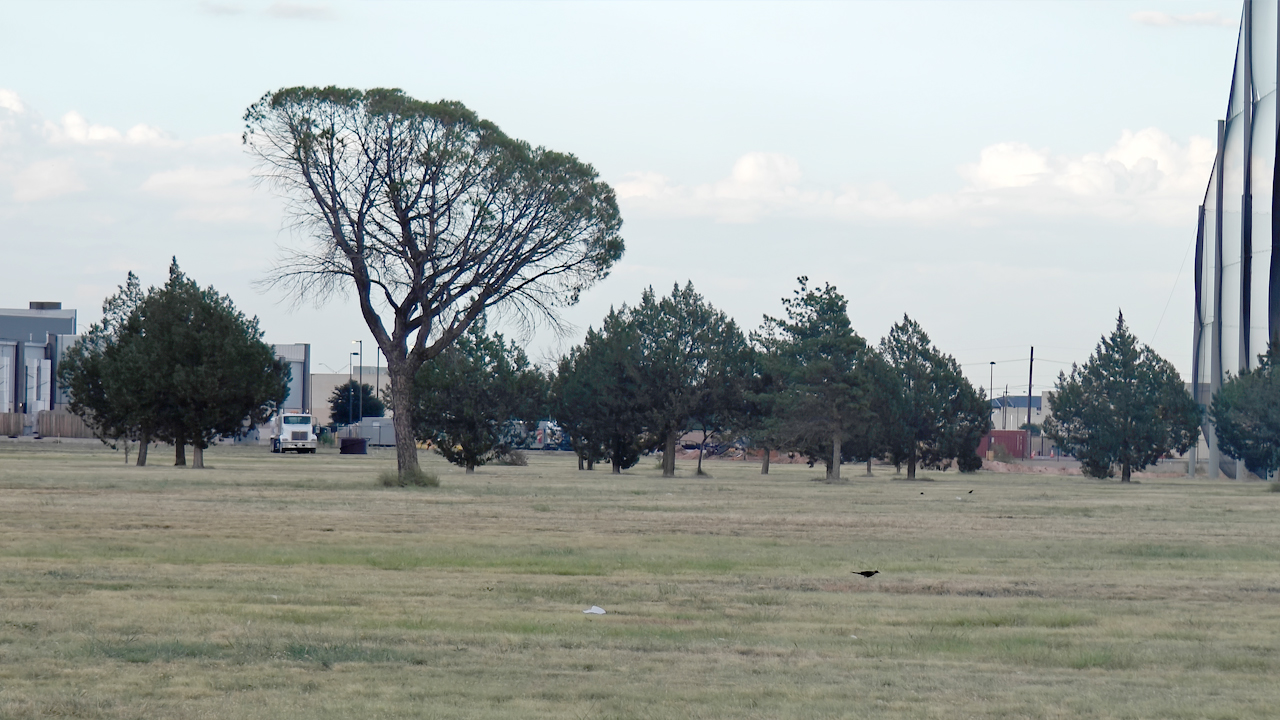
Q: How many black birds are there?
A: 3